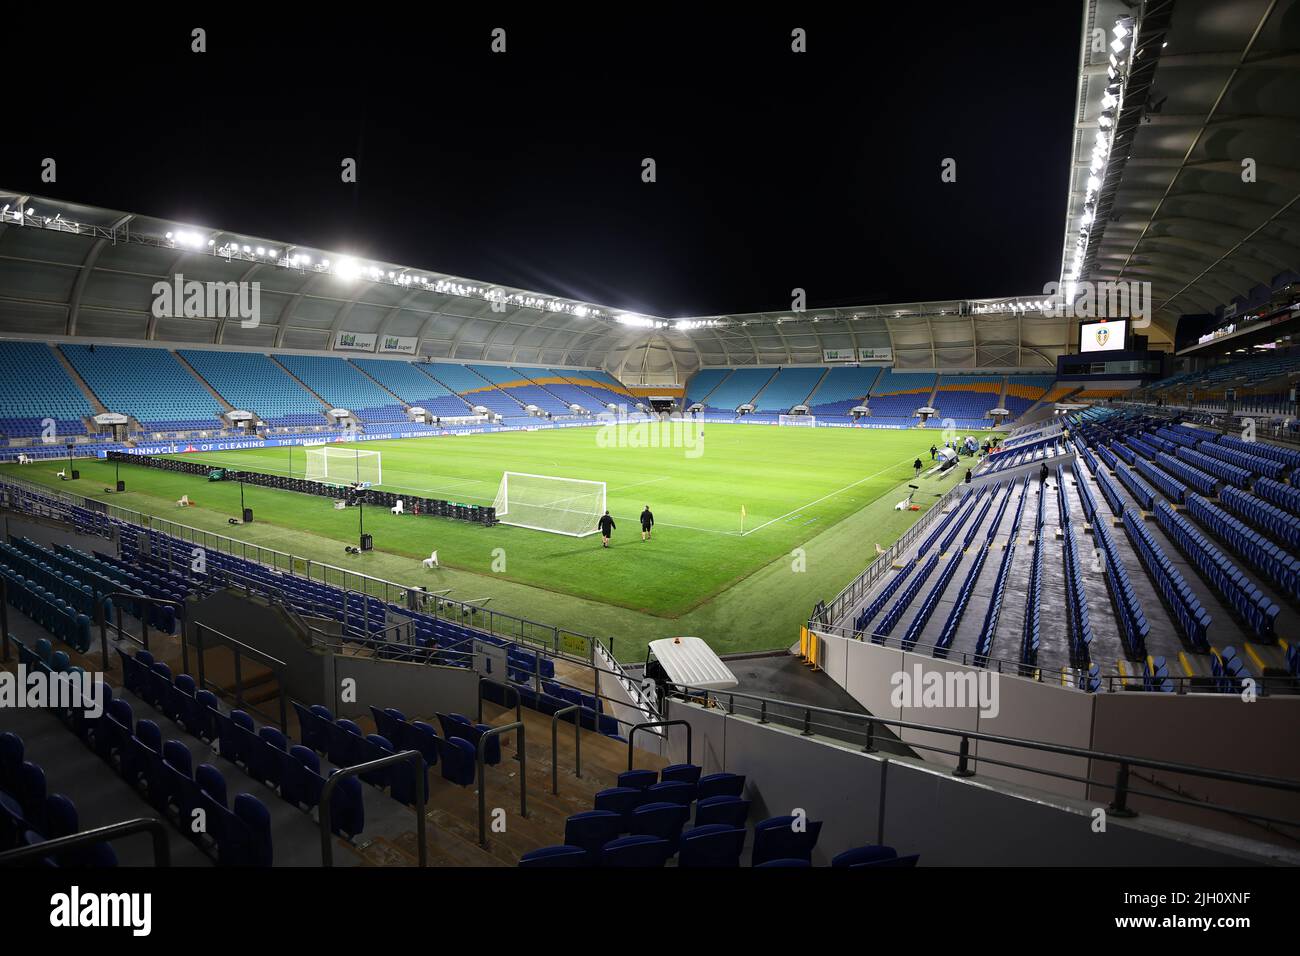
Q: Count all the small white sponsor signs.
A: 4